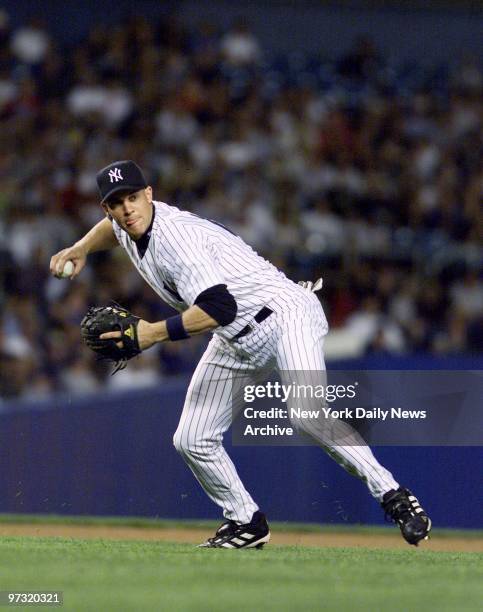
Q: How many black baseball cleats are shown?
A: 2